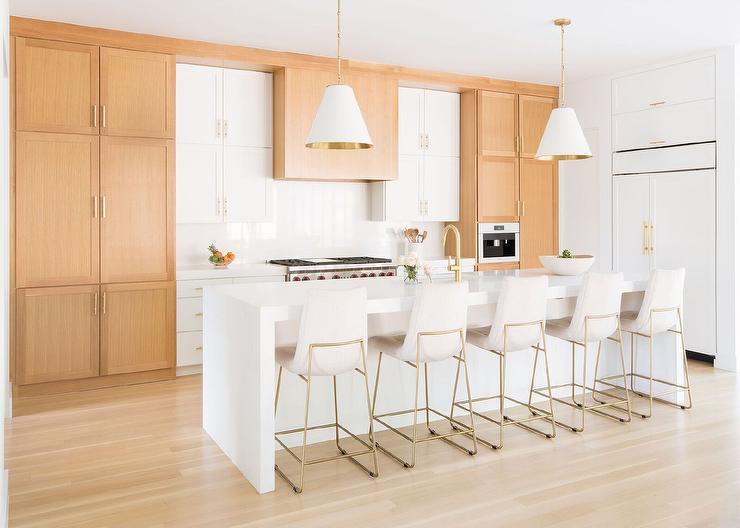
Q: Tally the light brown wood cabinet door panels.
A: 10